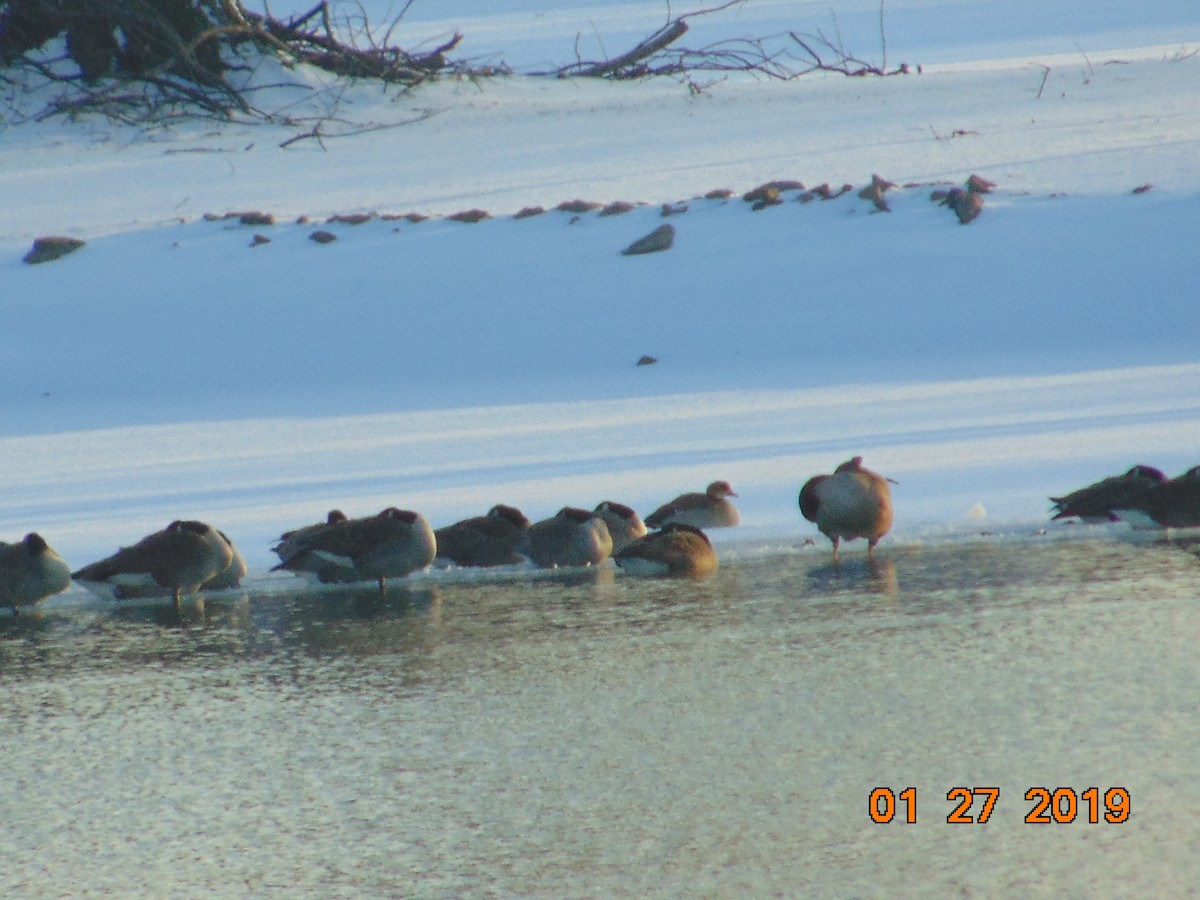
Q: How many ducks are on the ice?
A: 13